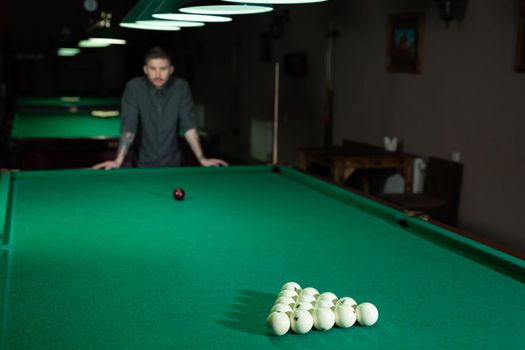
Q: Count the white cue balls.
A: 15